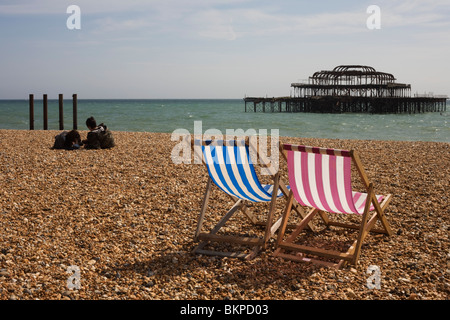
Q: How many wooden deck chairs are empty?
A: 2